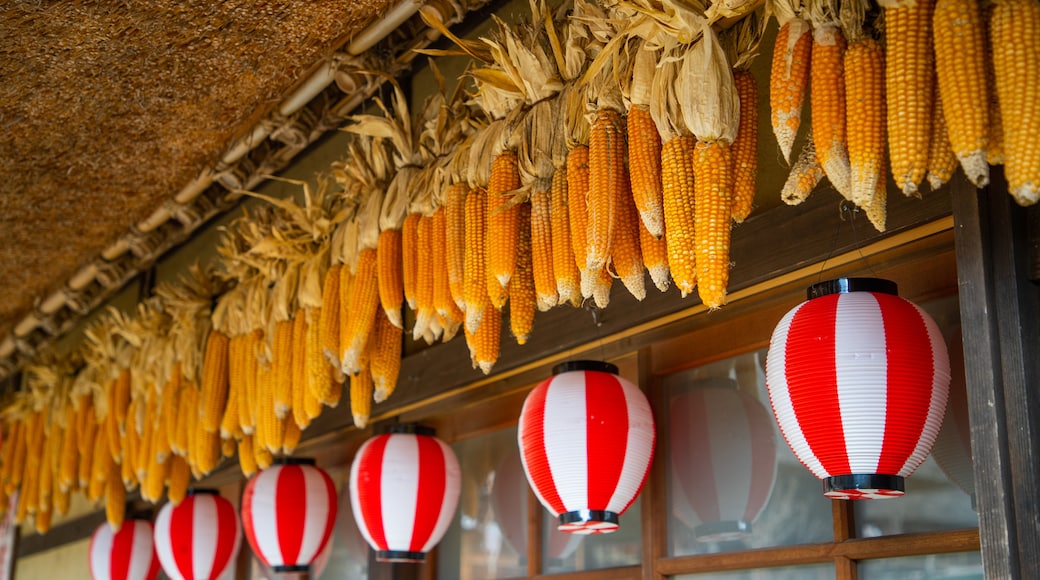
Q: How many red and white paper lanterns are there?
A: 6